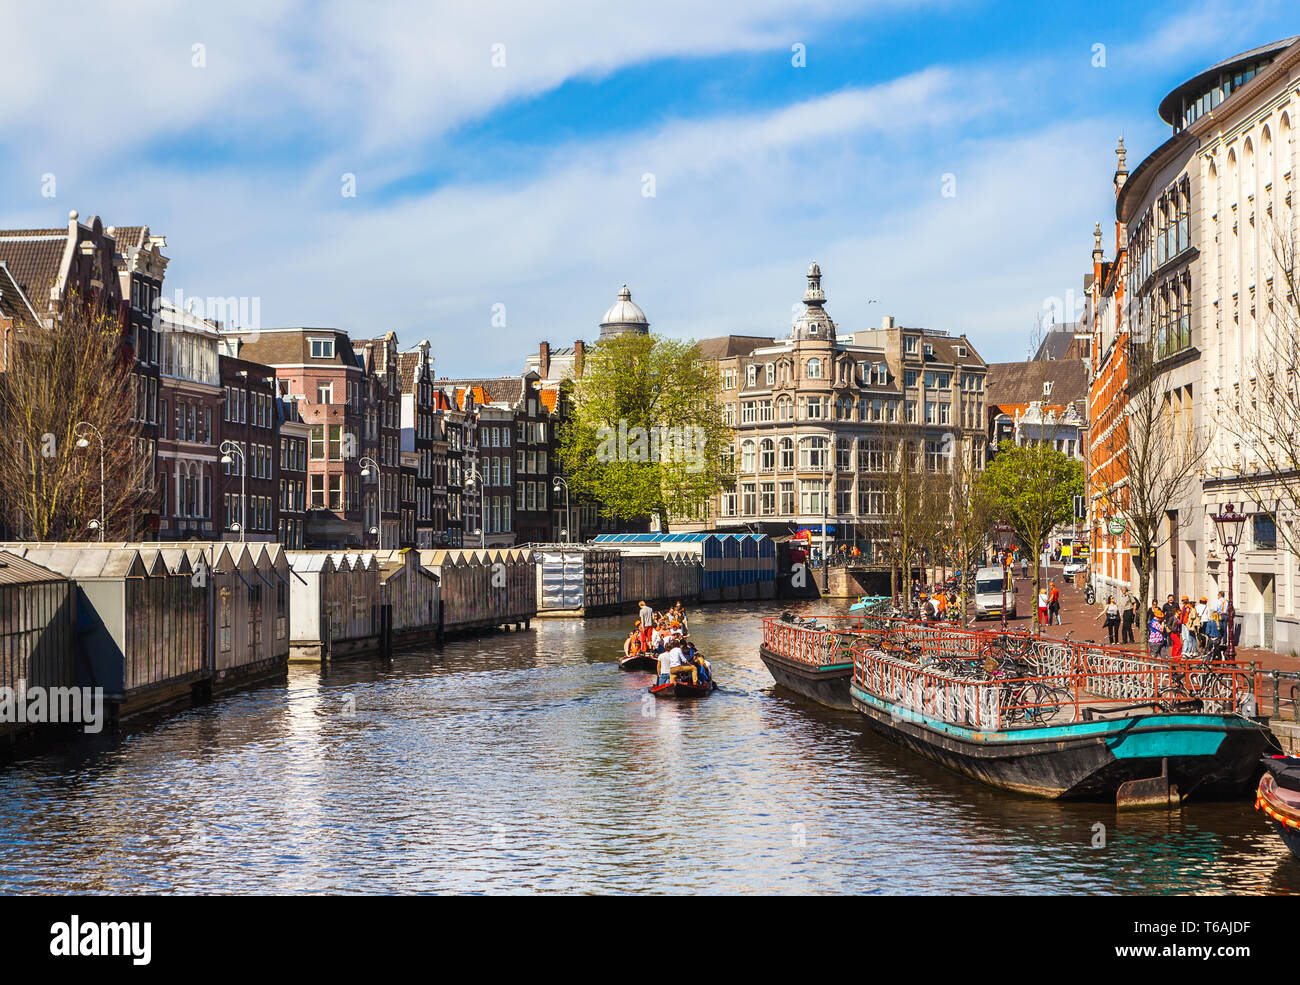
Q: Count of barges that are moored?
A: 2